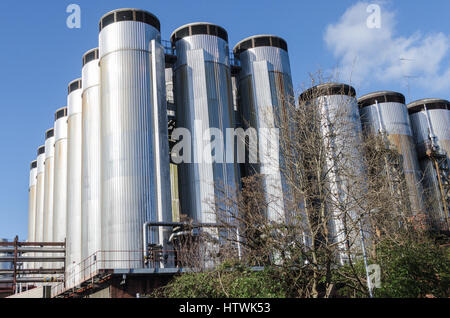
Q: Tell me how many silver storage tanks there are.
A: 12